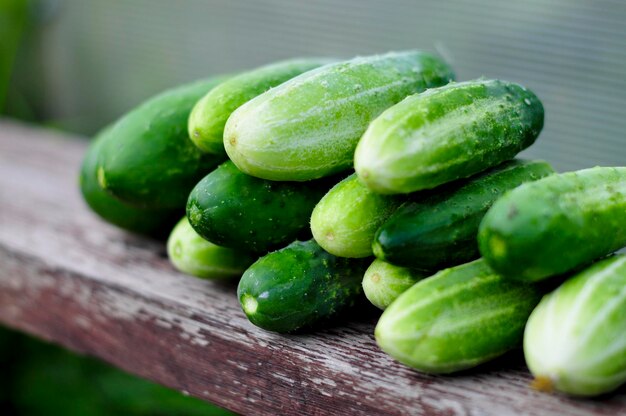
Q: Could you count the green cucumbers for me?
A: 14